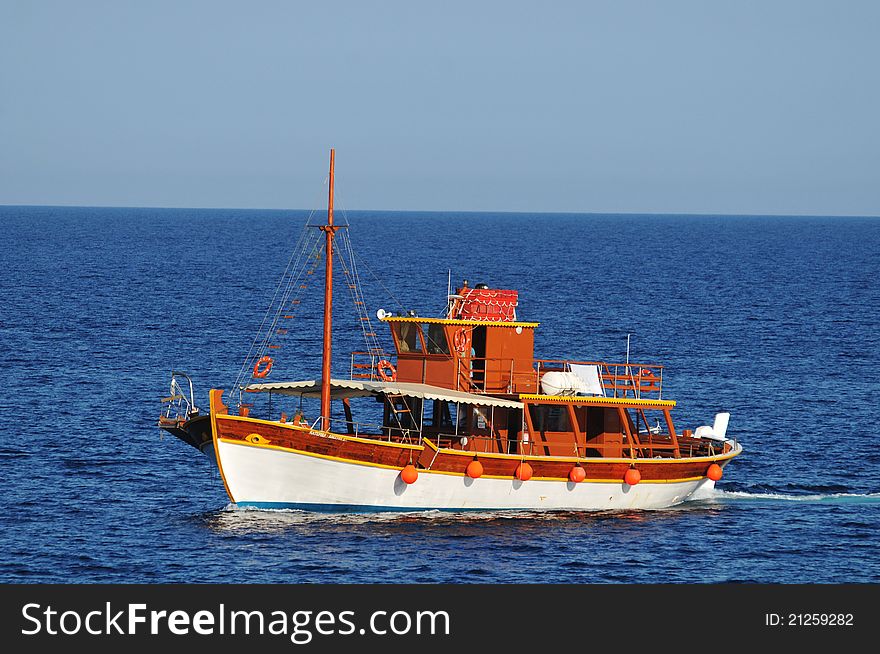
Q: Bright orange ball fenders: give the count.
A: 6